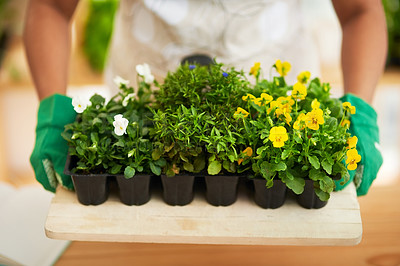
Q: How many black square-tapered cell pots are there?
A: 6